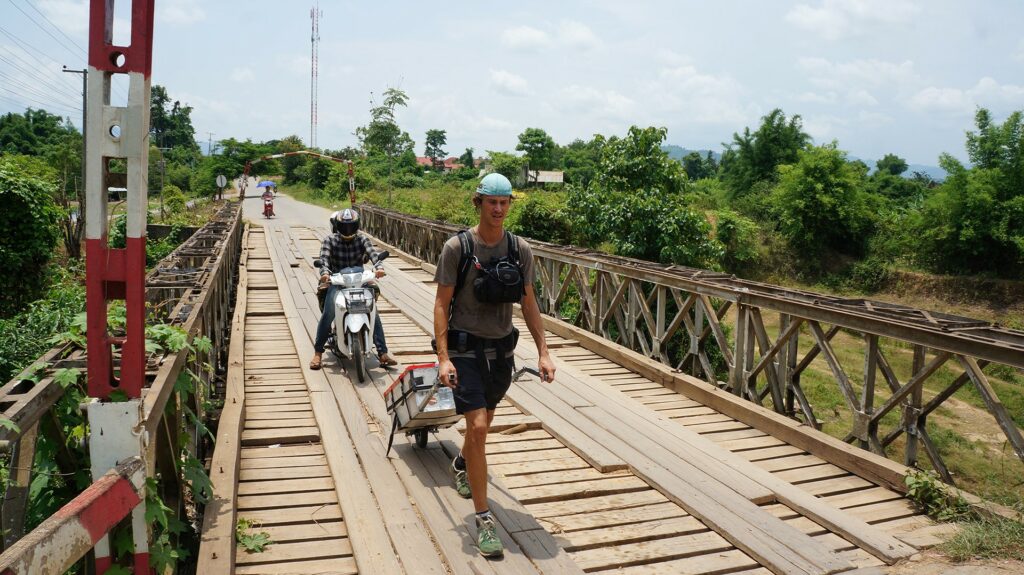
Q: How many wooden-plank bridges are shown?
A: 1